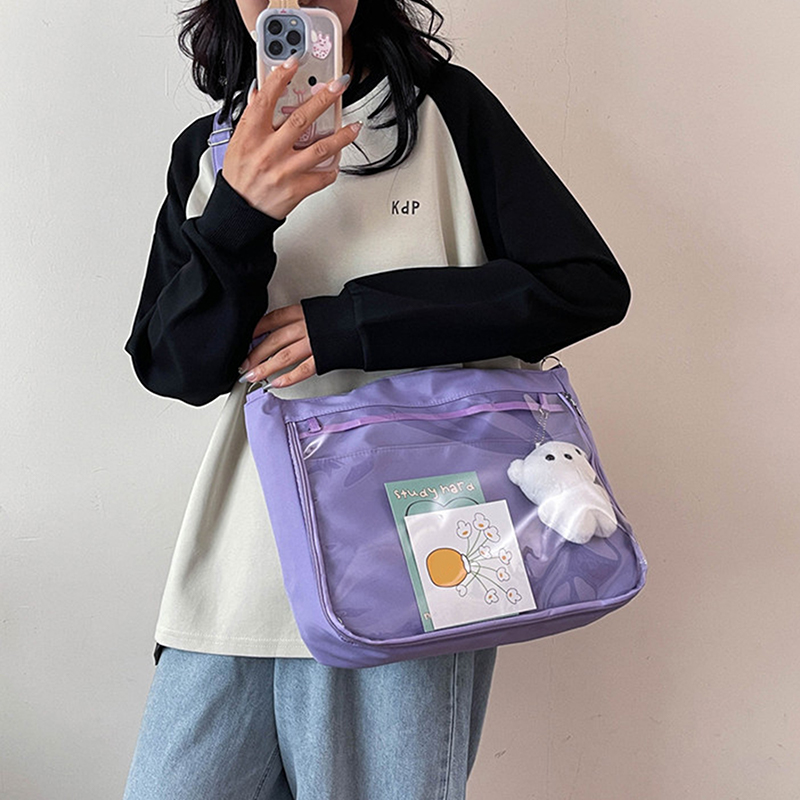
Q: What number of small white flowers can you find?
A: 9